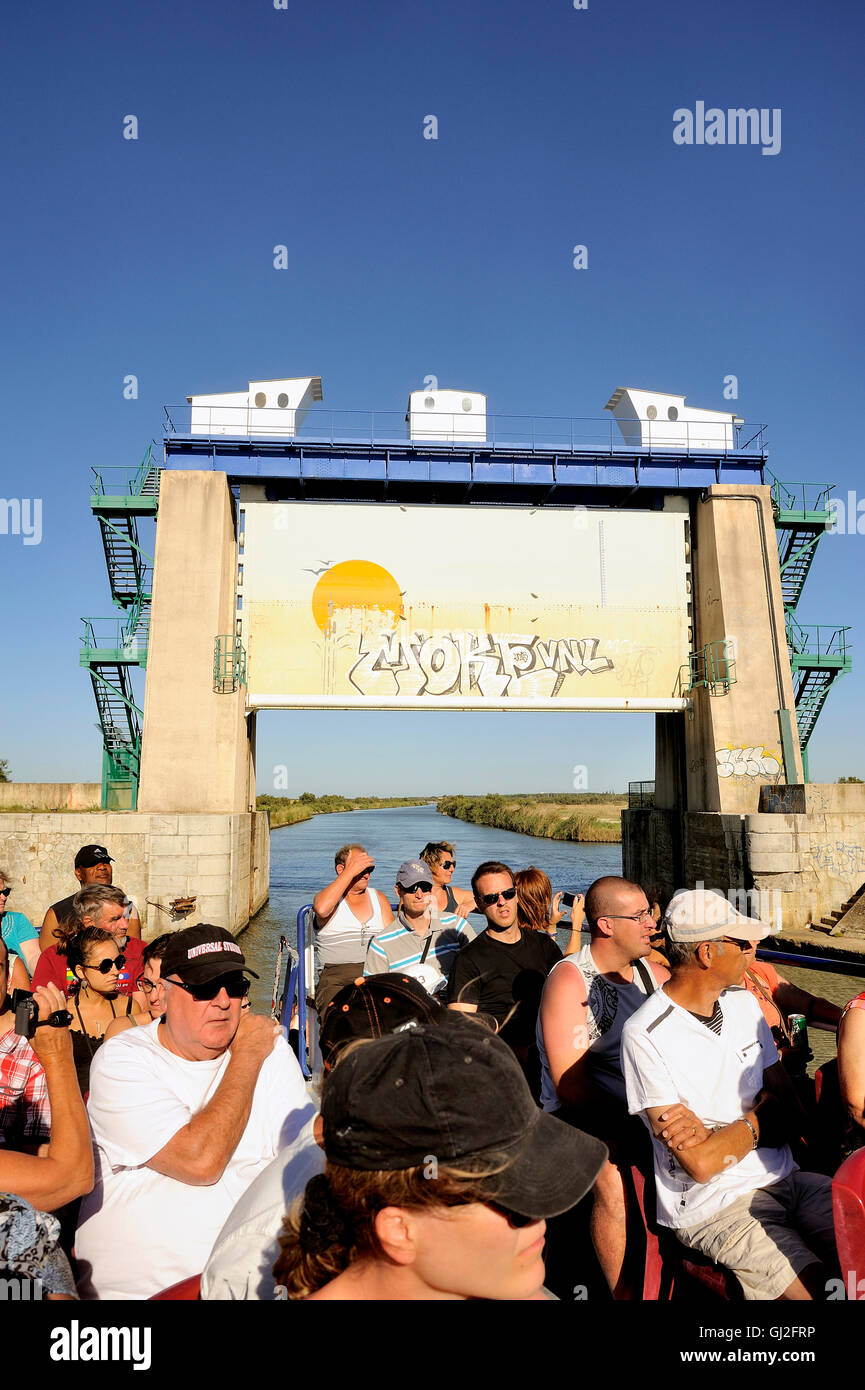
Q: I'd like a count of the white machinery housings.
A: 3